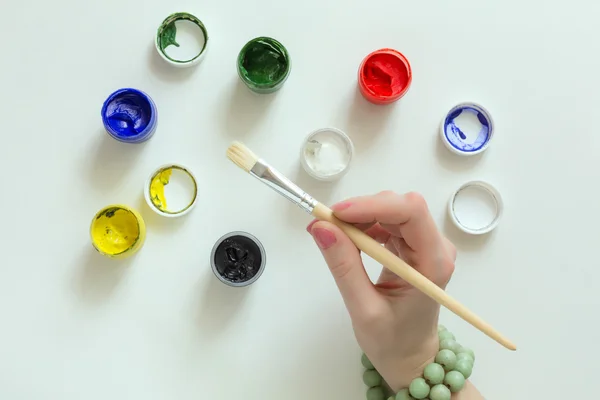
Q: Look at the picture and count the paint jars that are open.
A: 6